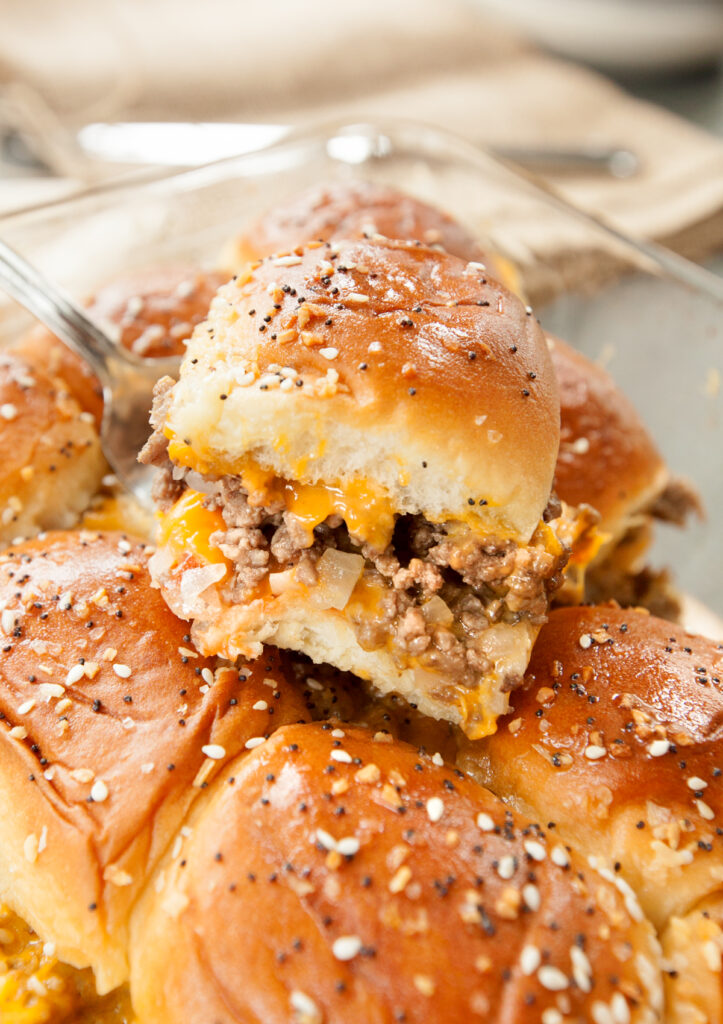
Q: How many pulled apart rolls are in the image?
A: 1